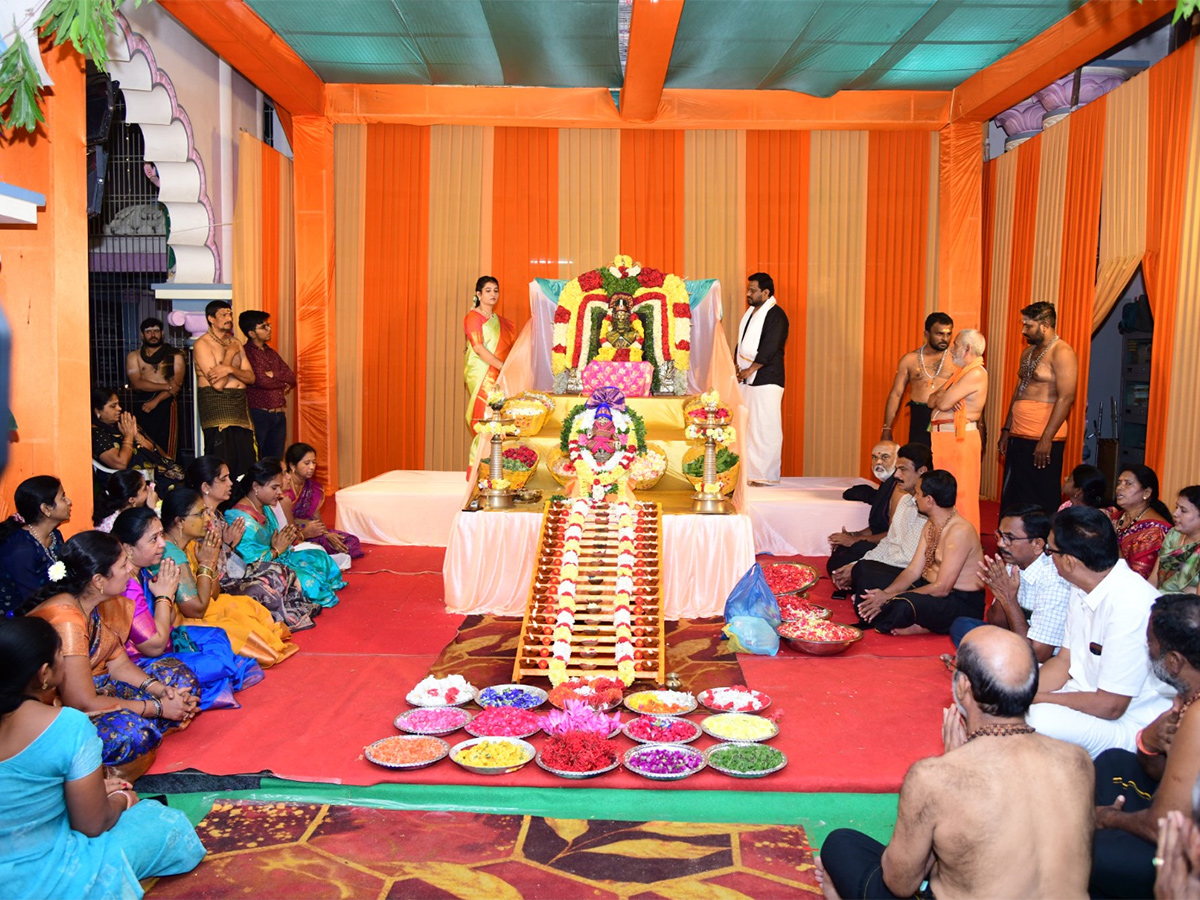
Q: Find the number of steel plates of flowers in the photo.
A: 15